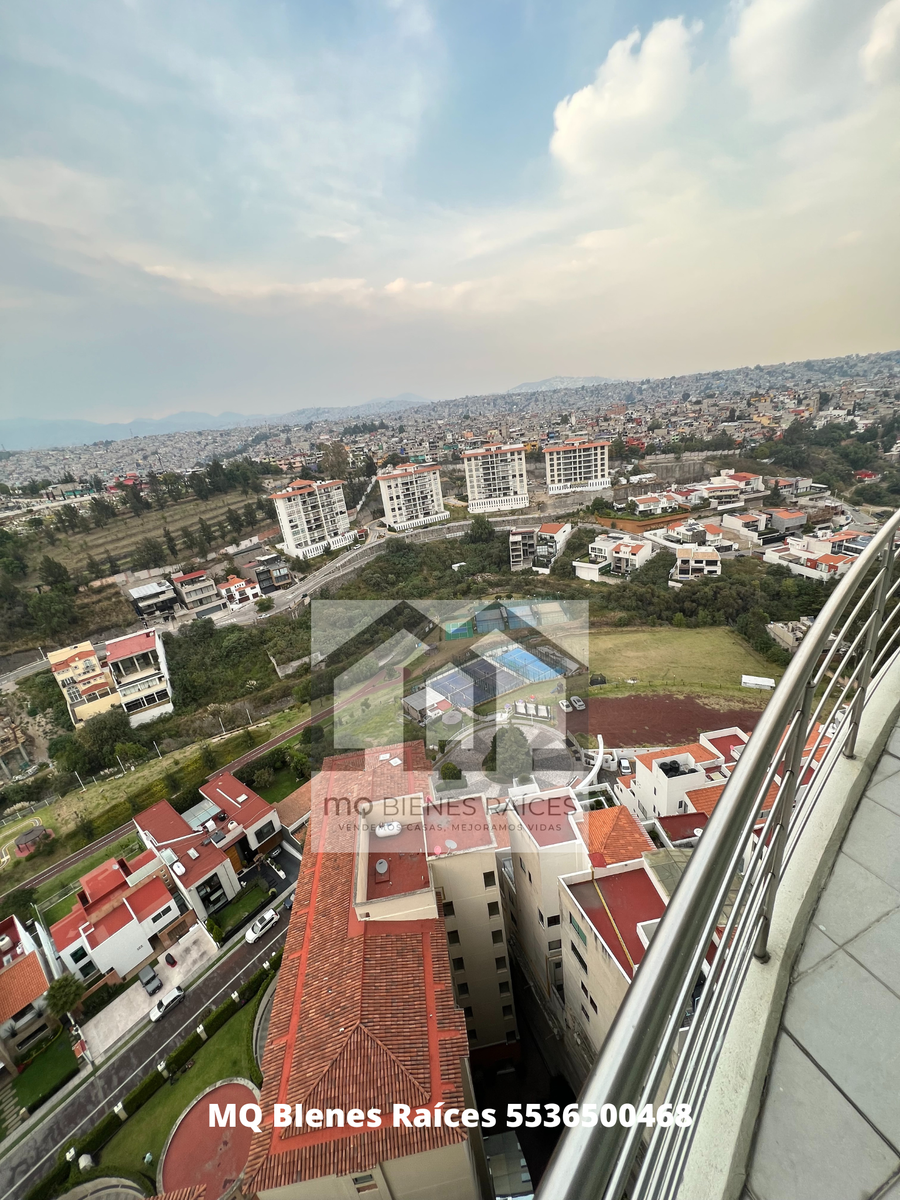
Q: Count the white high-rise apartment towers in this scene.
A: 4